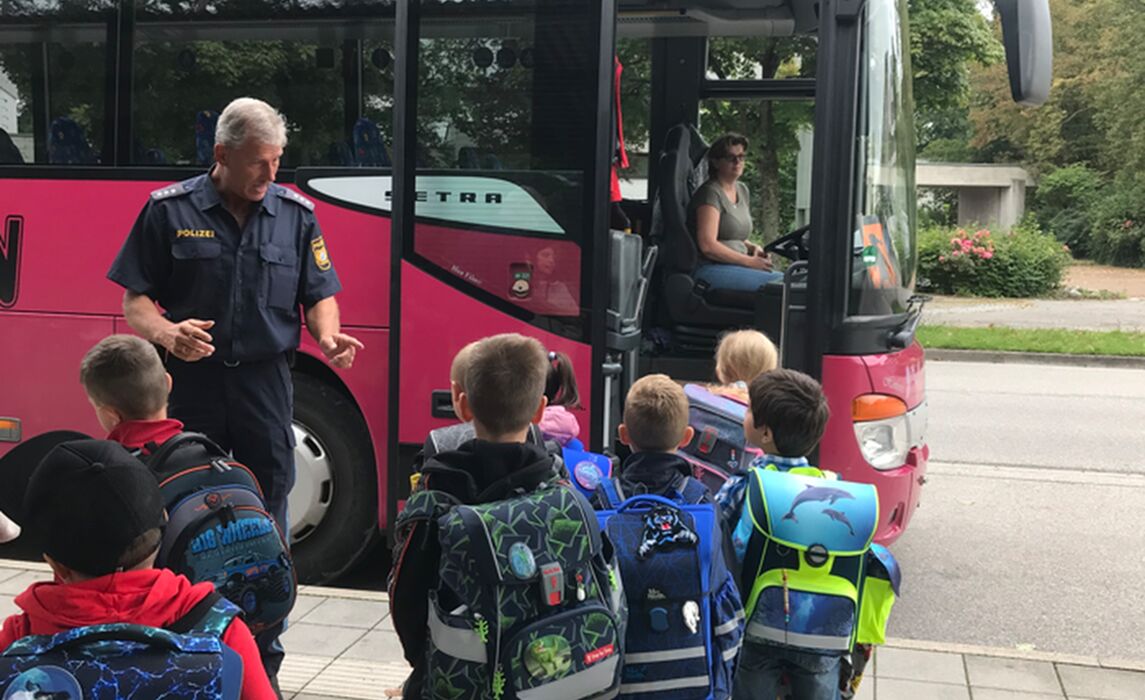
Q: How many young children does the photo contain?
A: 8